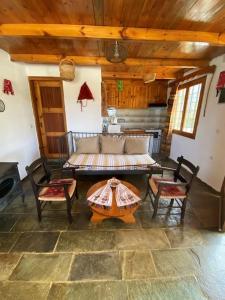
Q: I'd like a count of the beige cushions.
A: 3